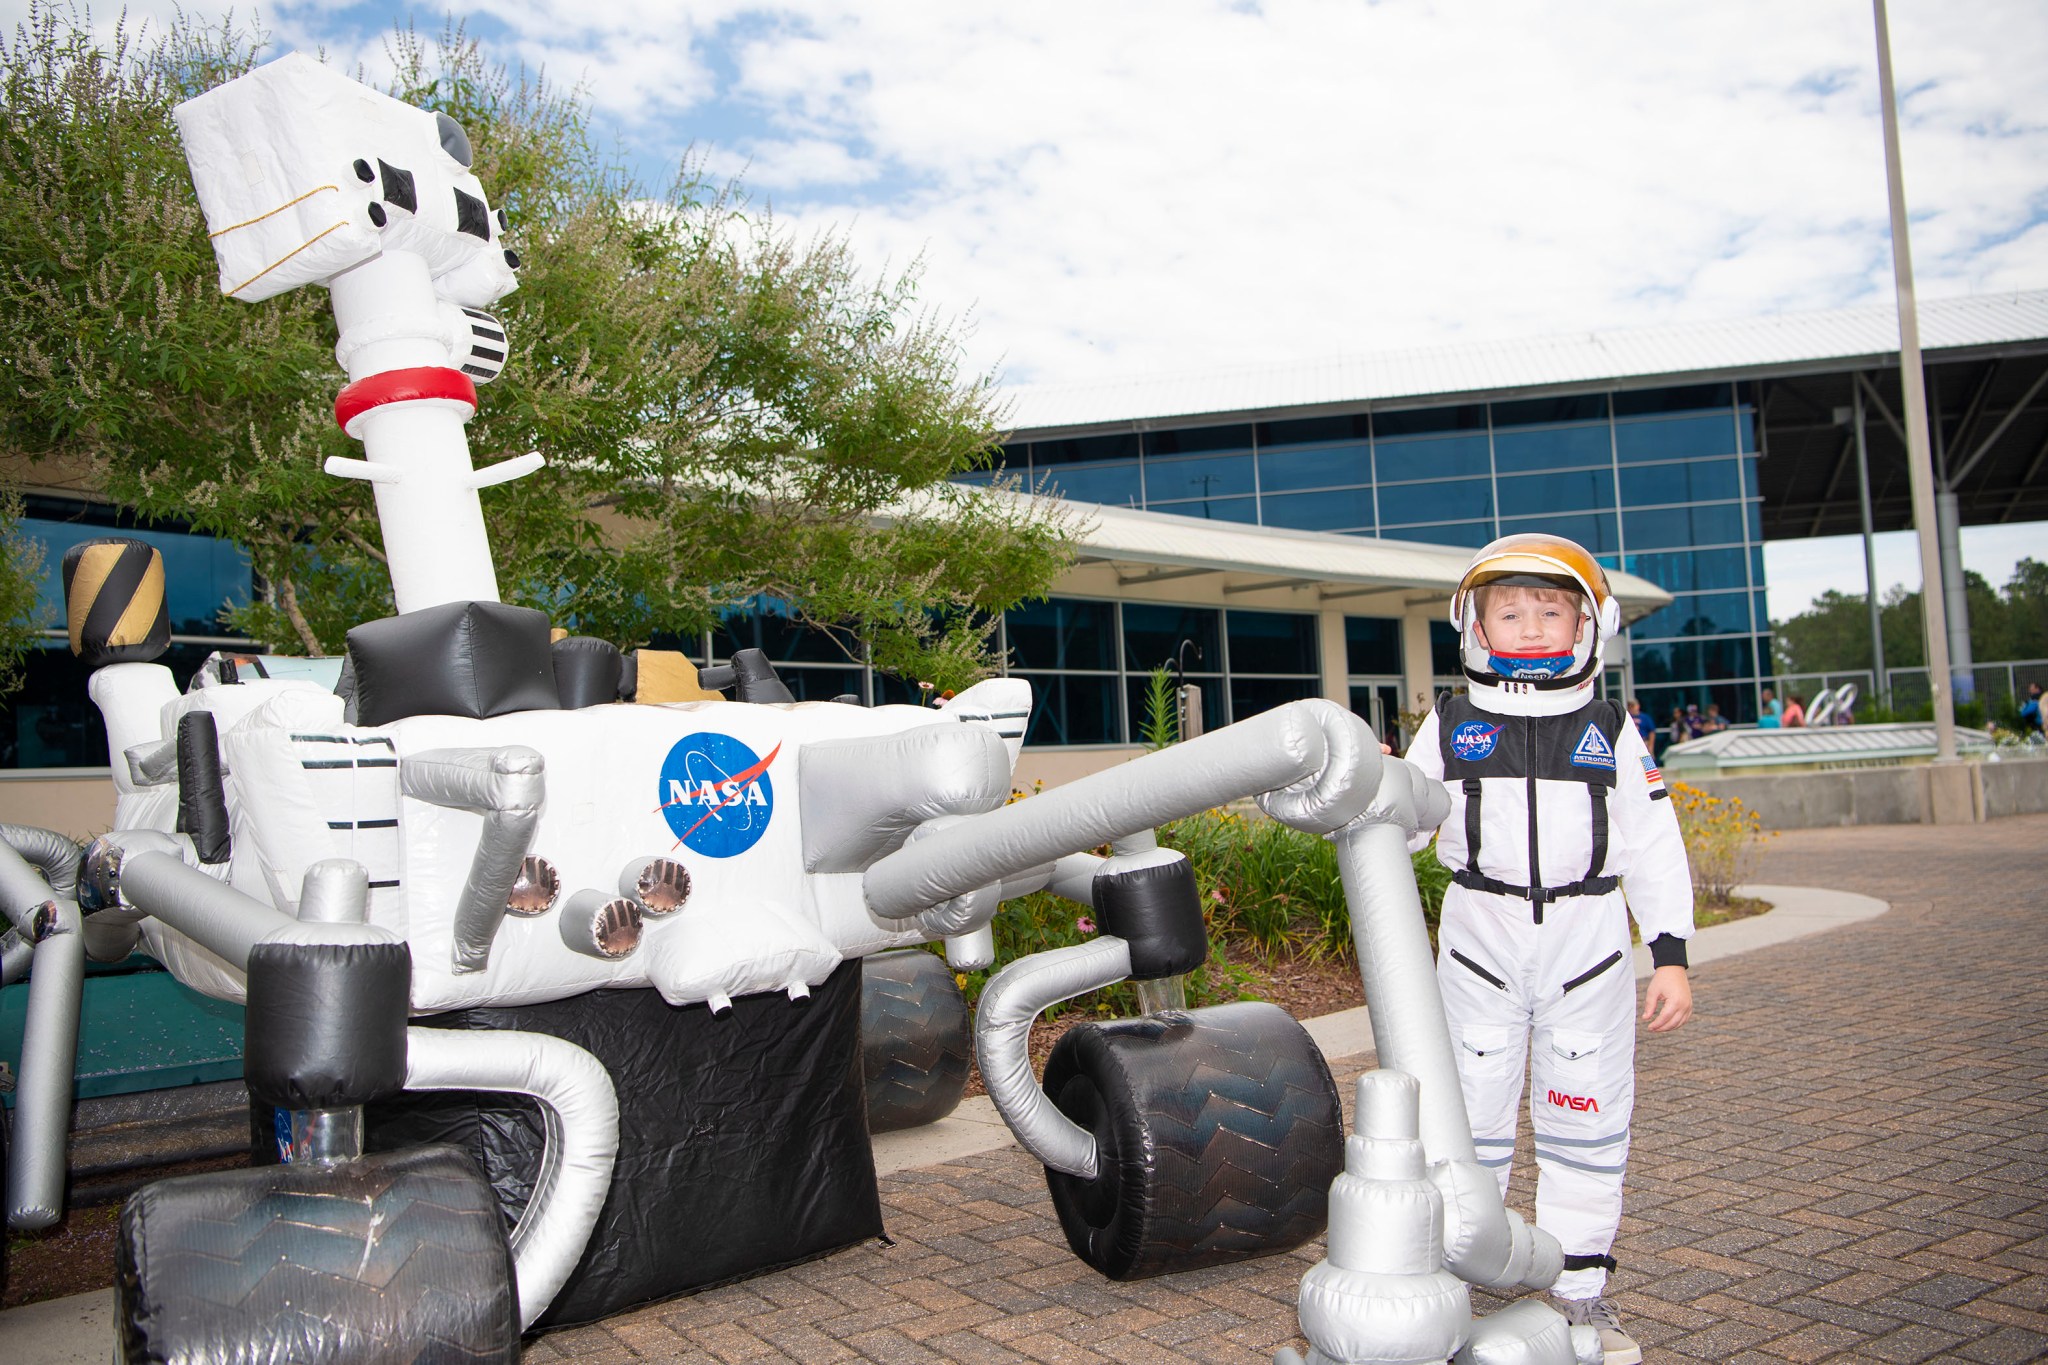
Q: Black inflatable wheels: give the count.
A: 3